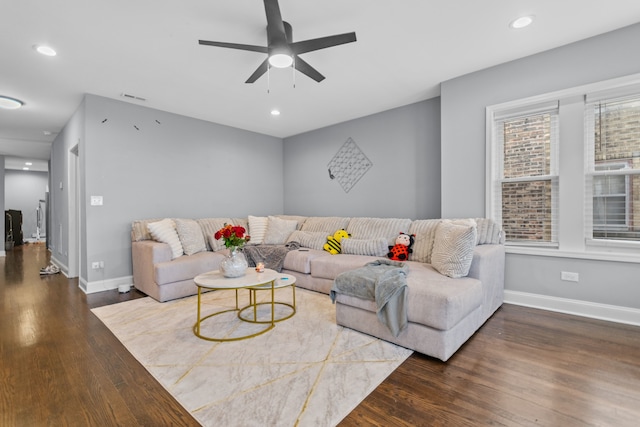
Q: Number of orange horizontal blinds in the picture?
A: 0